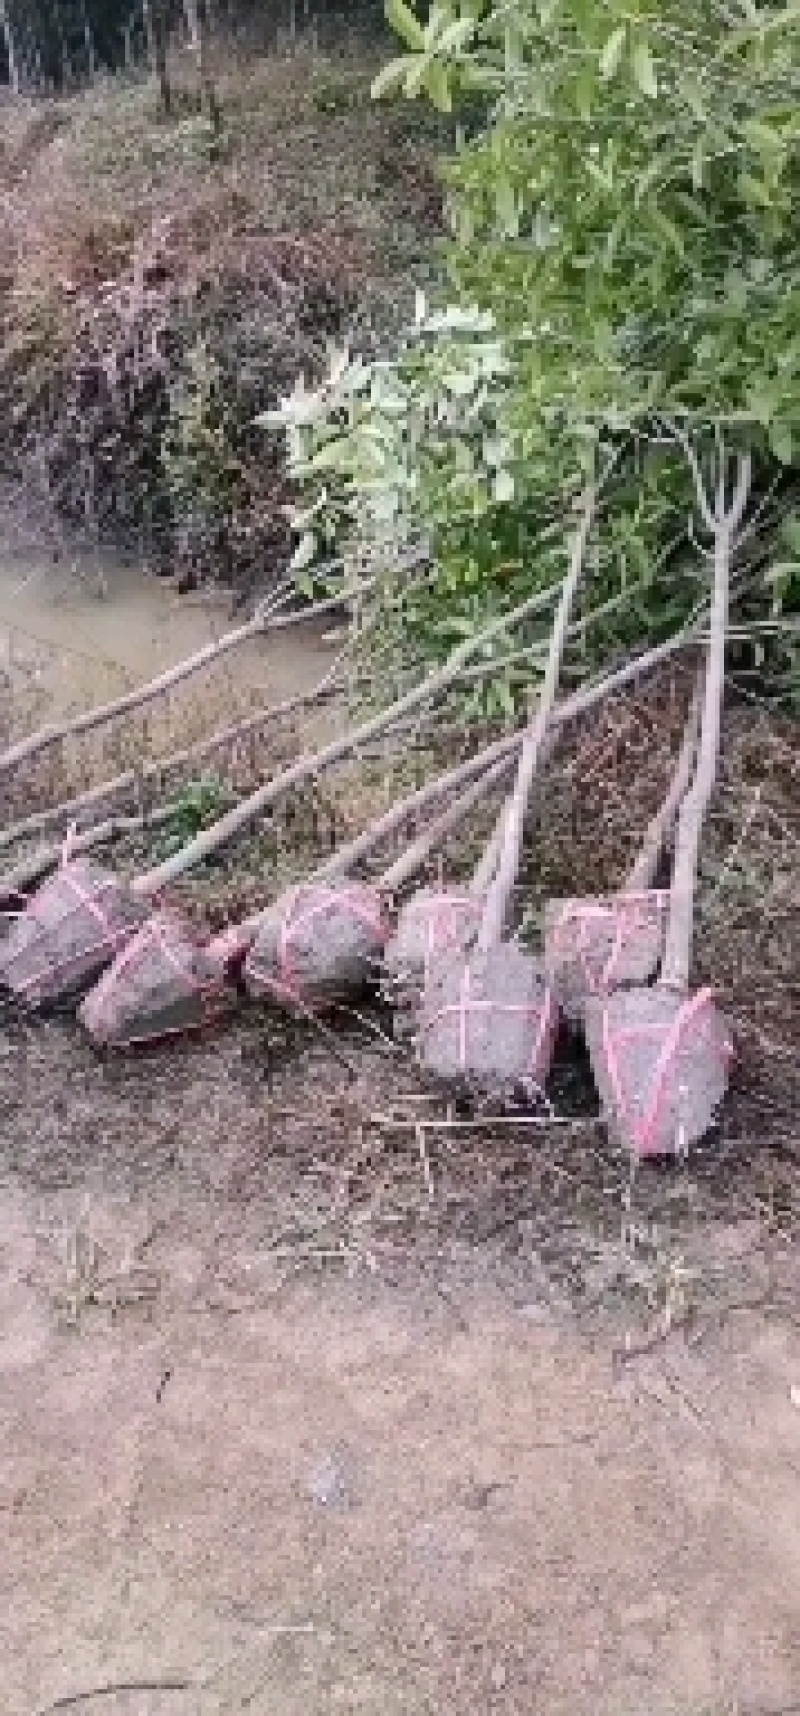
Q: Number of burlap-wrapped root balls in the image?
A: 7